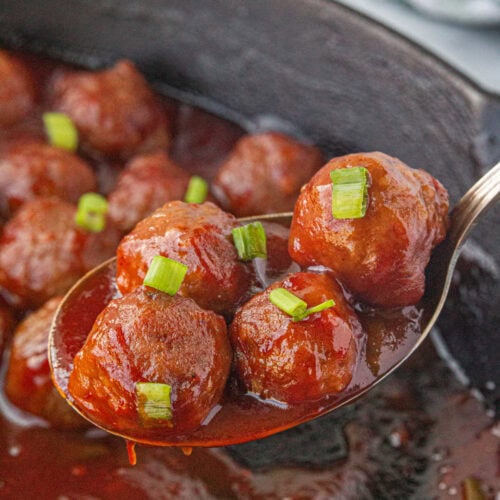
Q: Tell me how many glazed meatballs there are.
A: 11